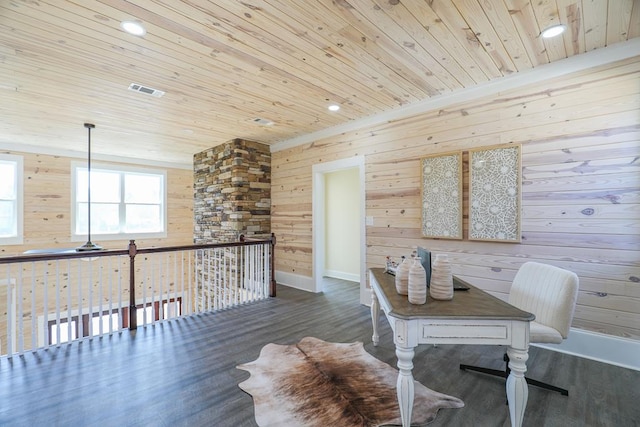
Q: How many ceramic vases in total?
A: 3